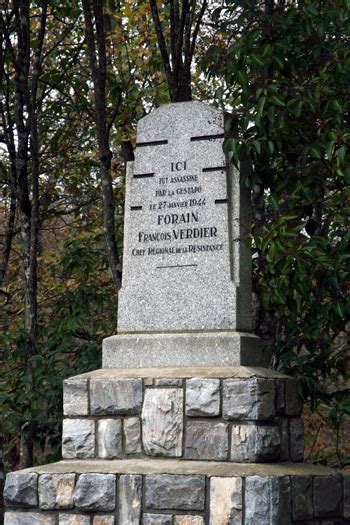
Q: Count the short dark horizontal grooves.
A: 6